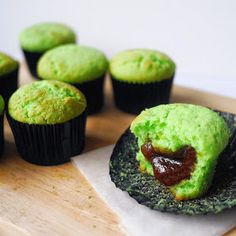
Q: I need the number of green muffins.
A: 7